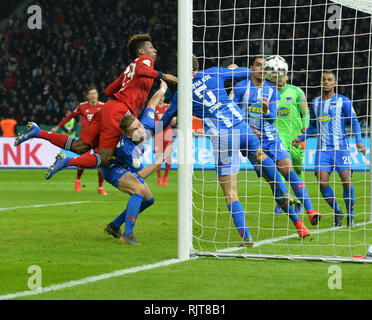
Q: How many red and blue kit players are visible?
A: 7